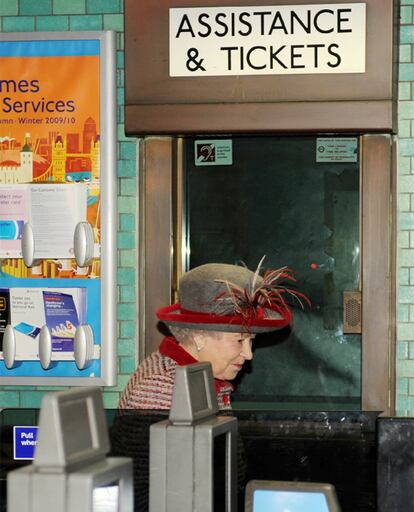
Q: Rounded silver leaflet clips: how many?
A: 5